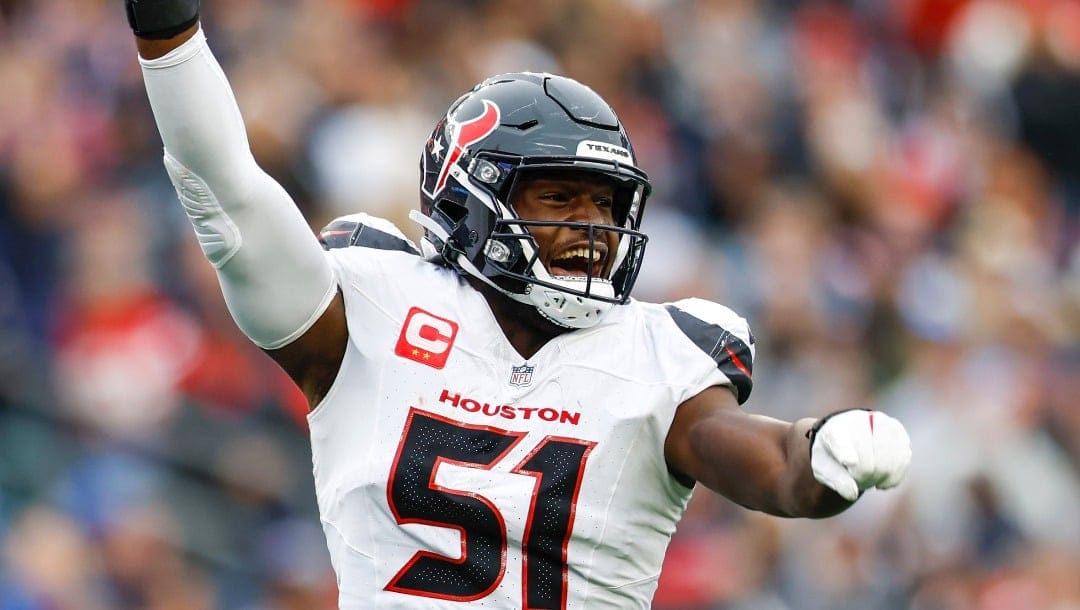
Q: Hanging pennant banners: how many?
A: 0